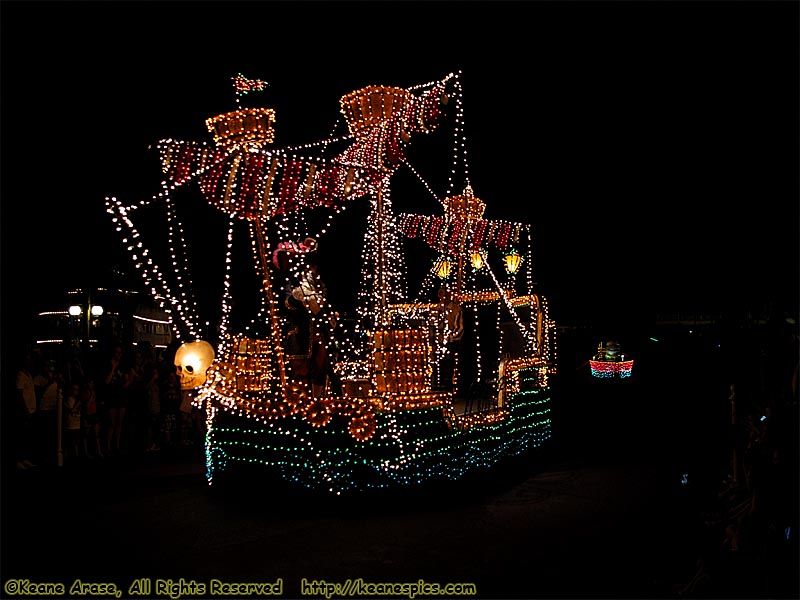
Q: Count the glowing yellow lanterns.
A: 3